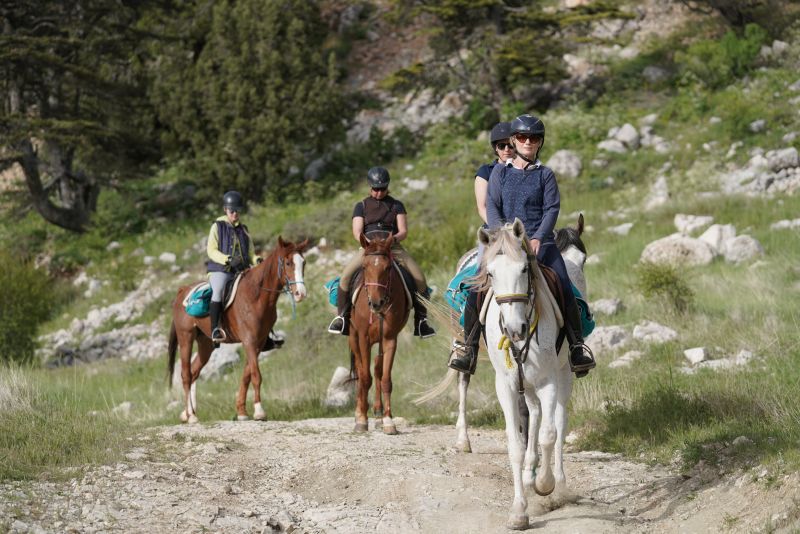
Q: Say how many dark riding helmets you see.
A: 4